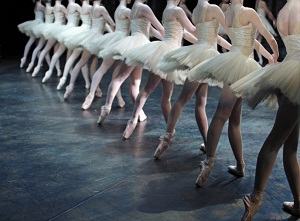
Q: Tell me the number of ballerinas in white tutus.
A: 12